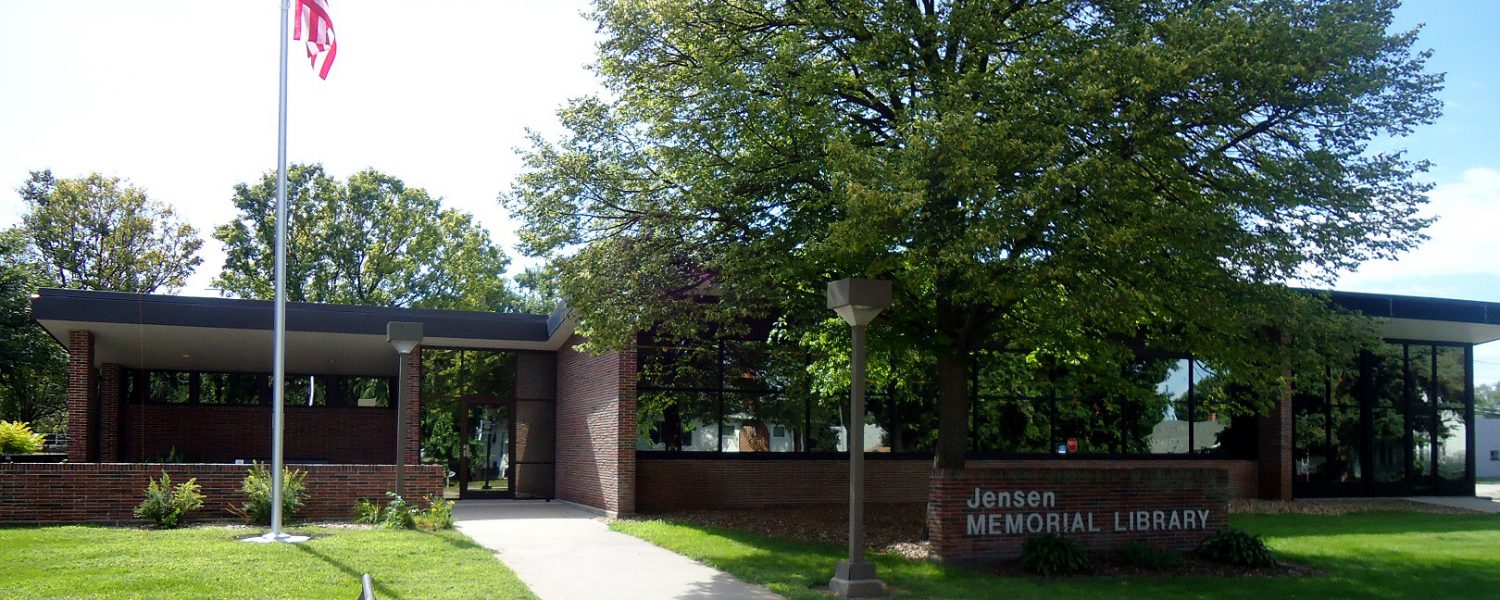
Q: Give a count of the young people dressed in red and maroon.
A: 0